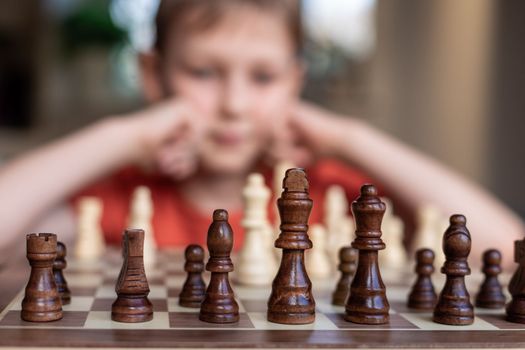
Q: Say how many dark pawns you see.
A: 5